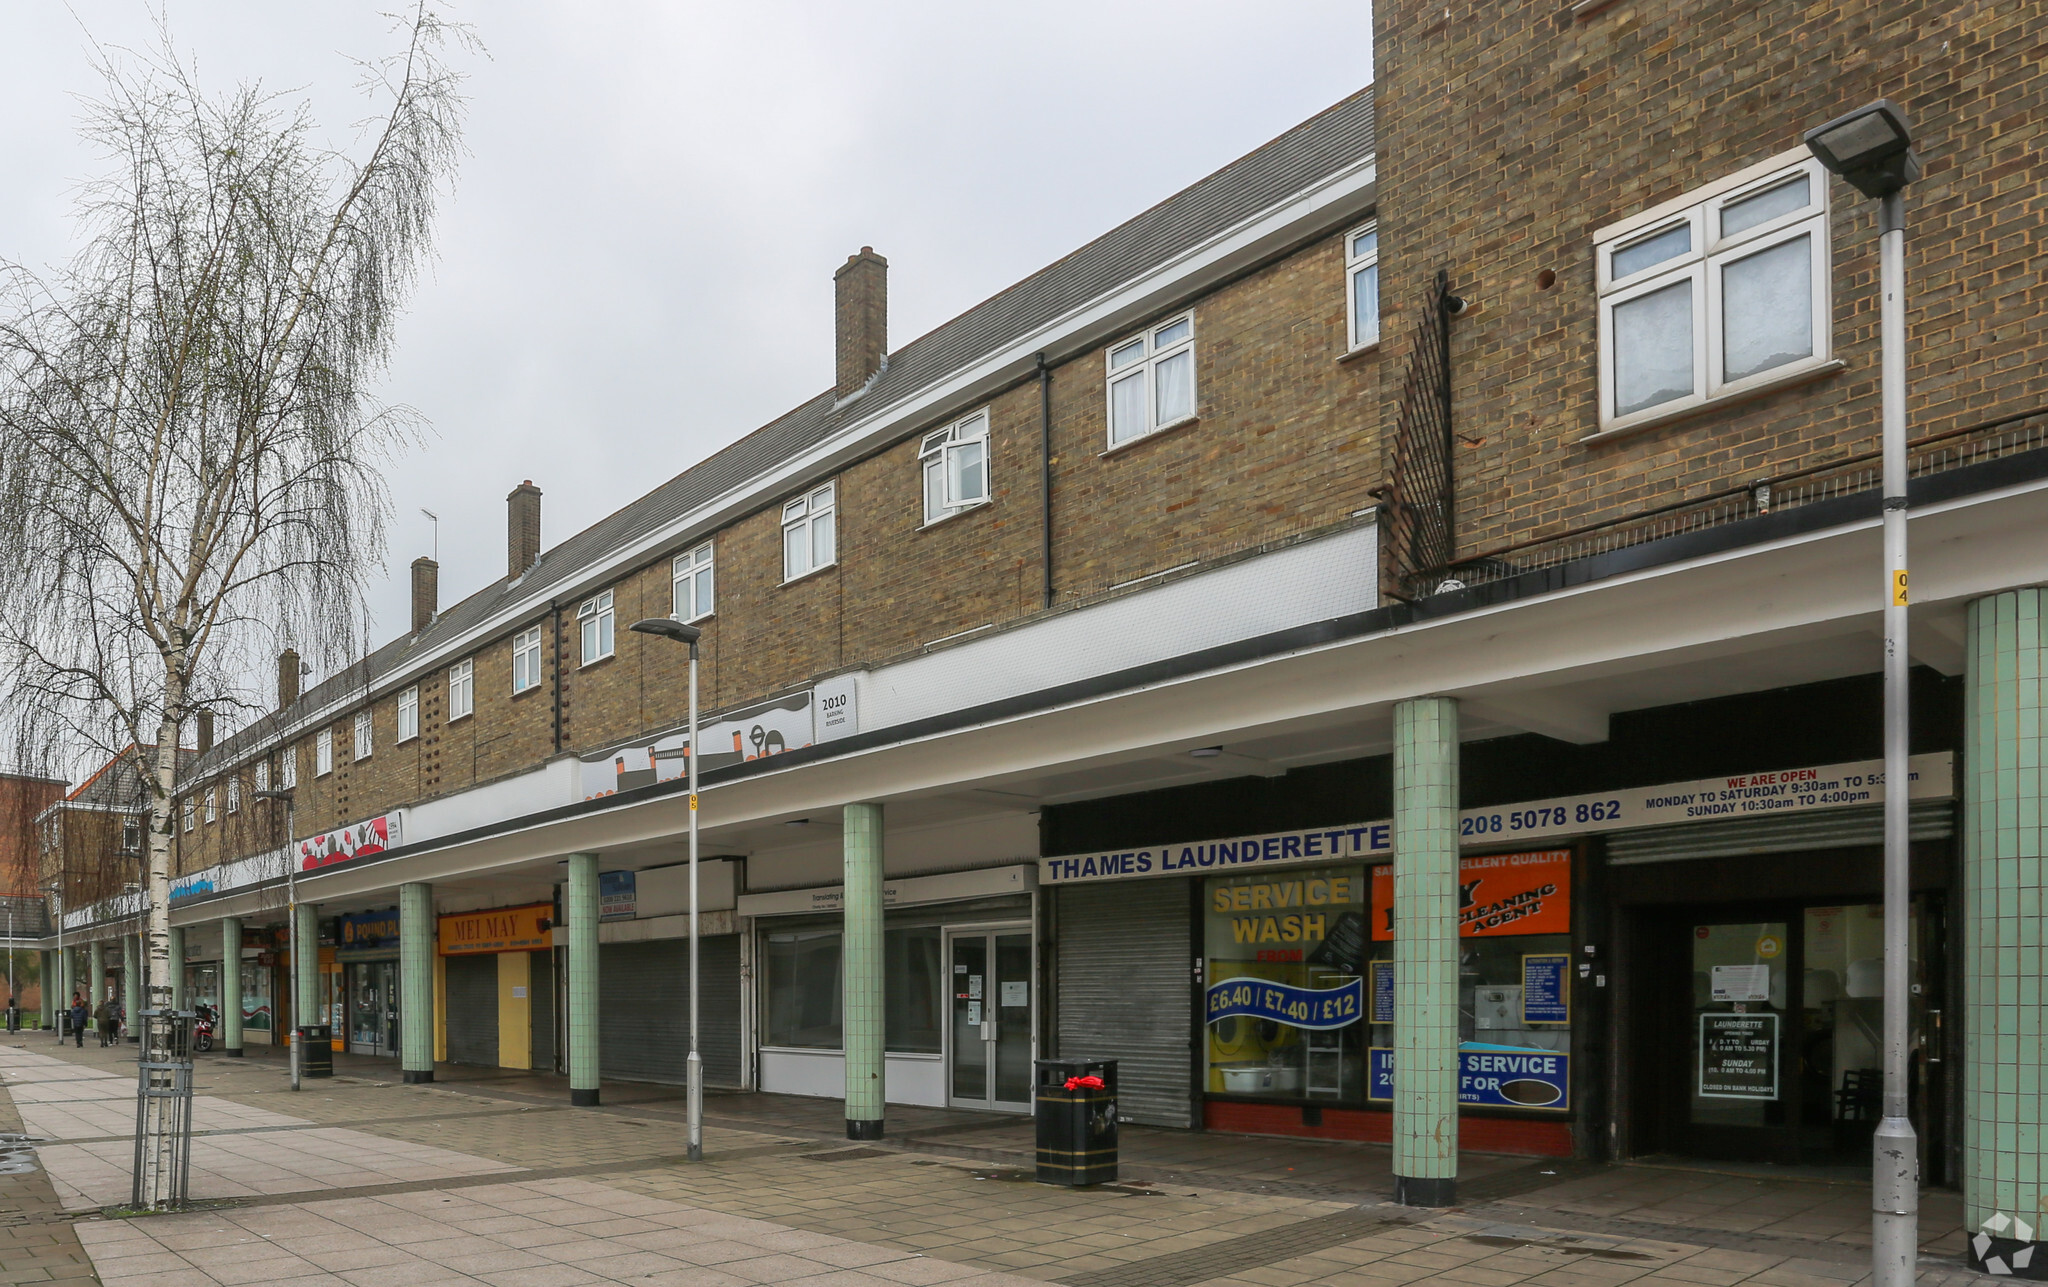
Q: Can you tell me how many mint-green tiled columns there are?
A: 13